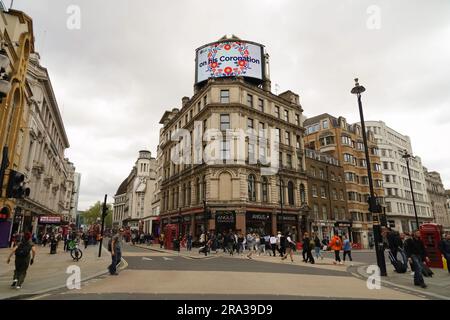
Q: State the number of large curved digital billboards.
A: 1